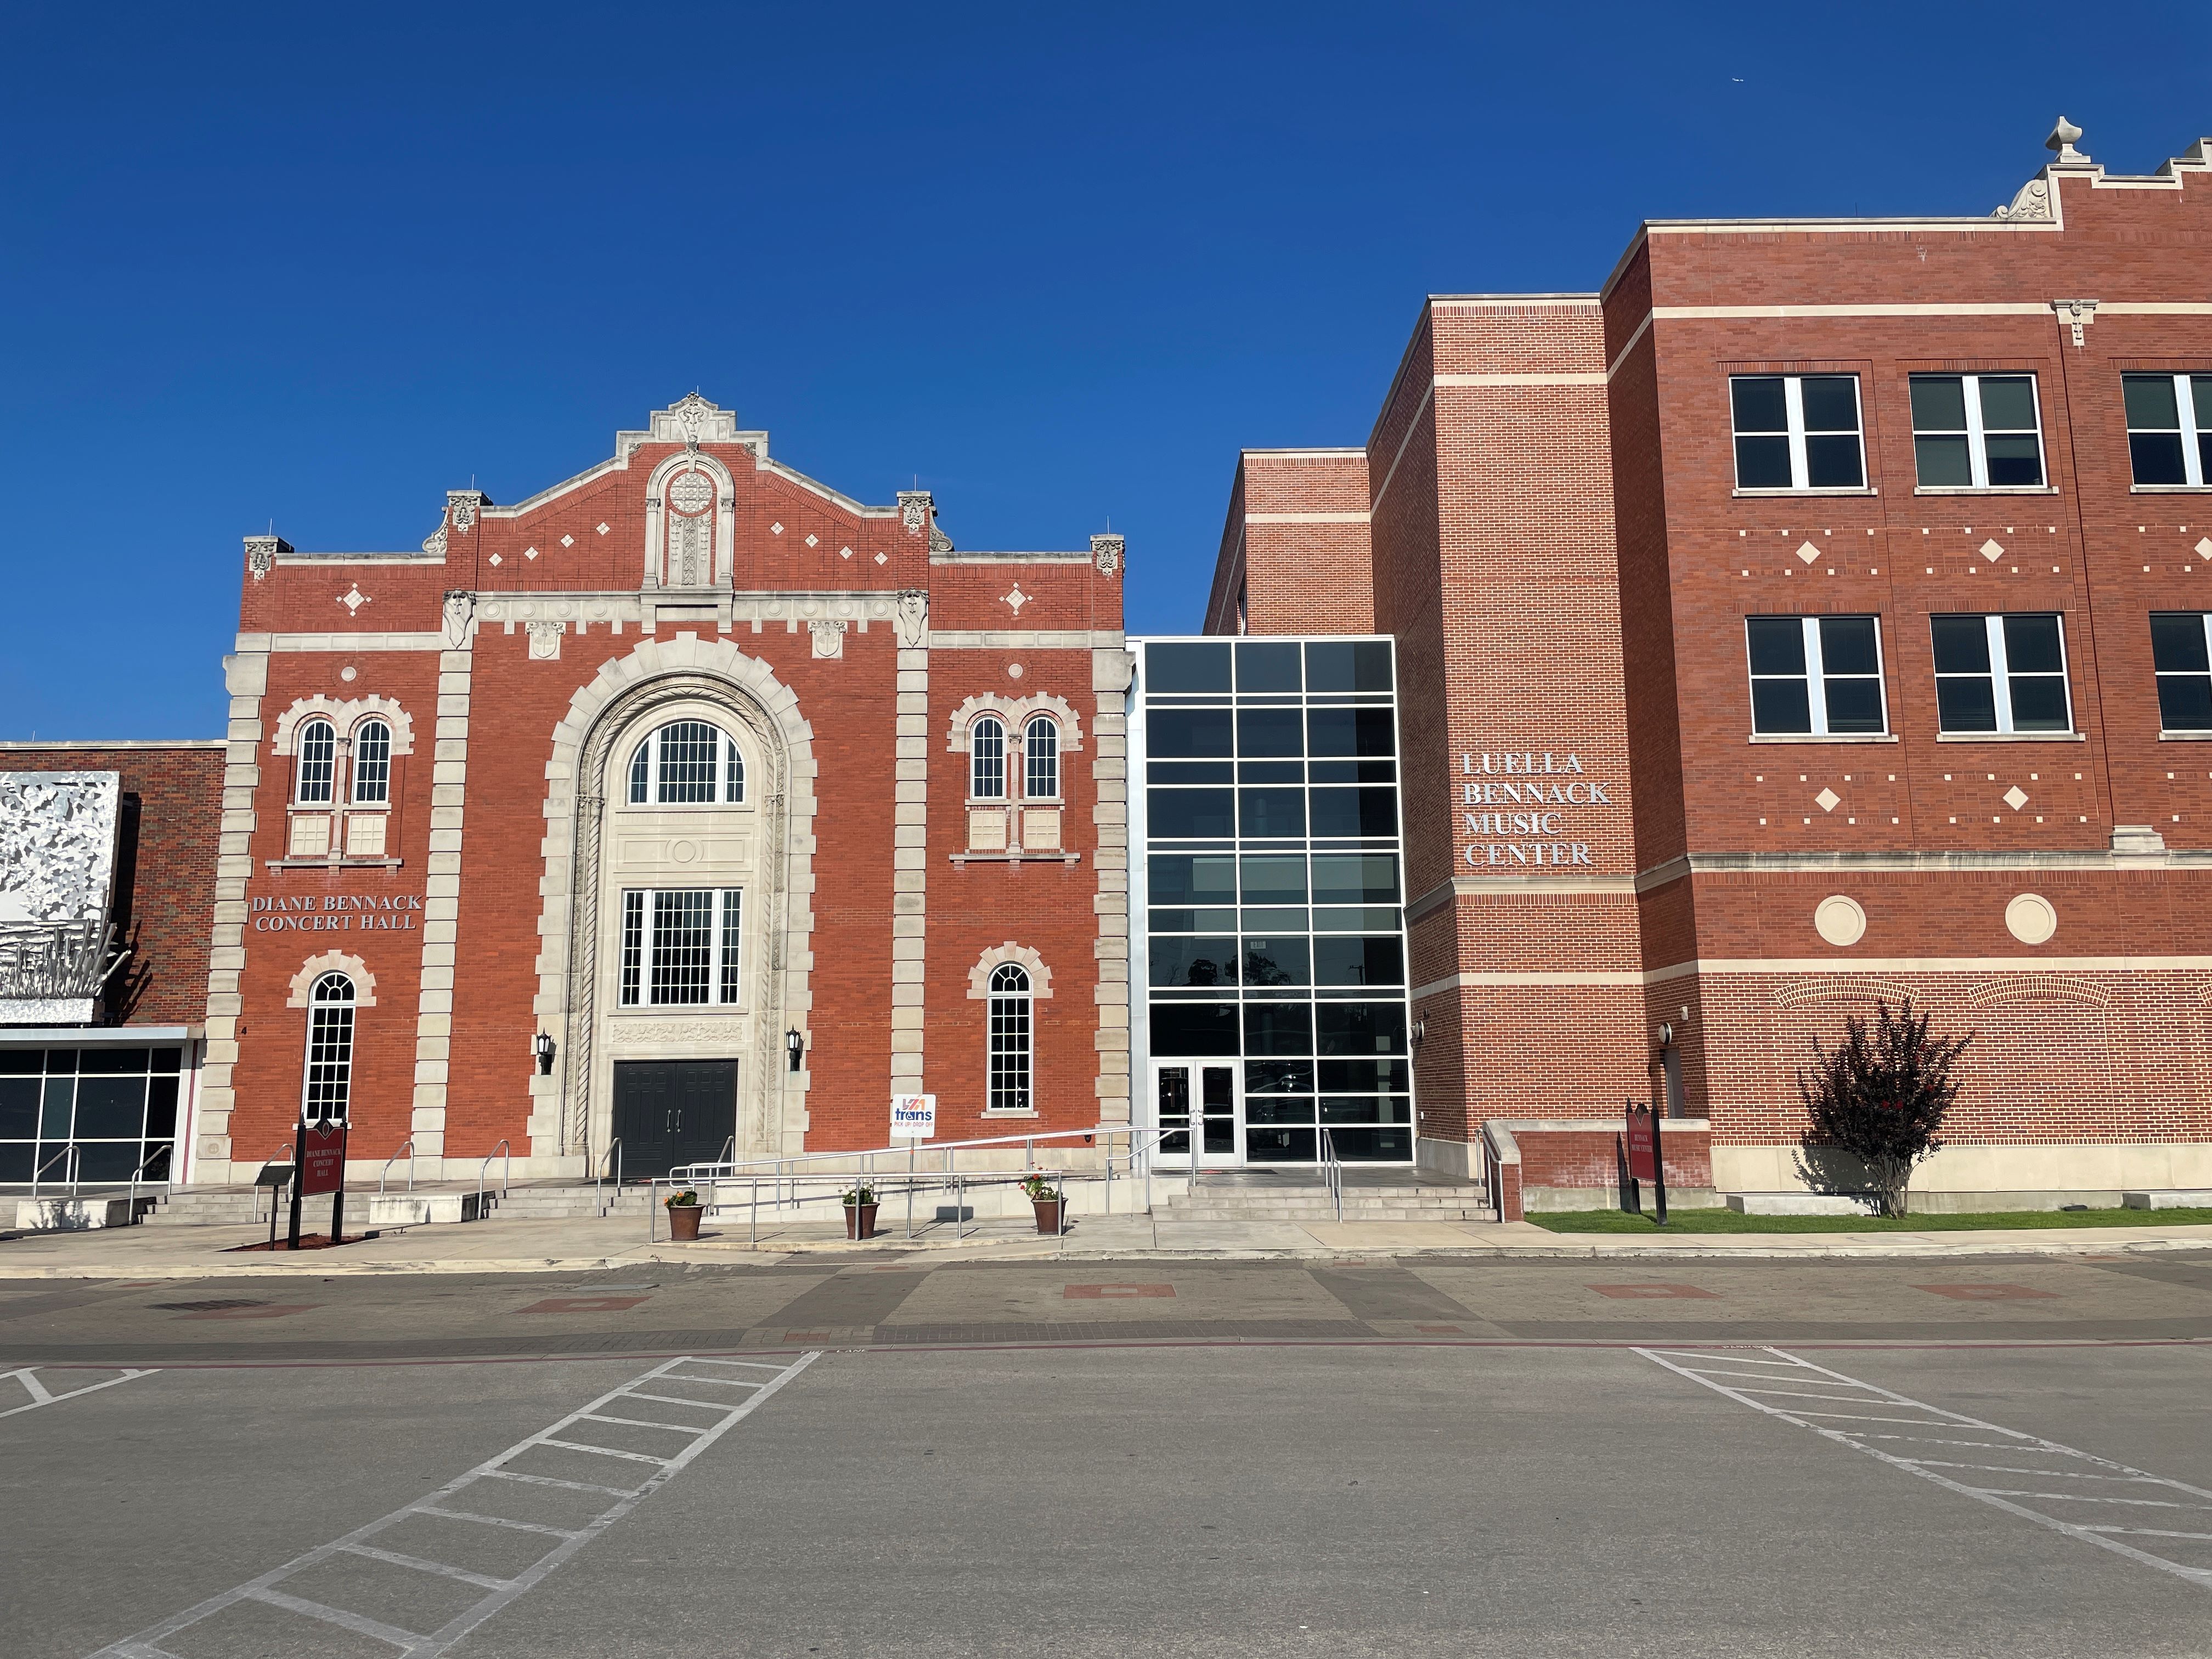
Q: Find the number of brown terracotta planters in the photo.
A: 3